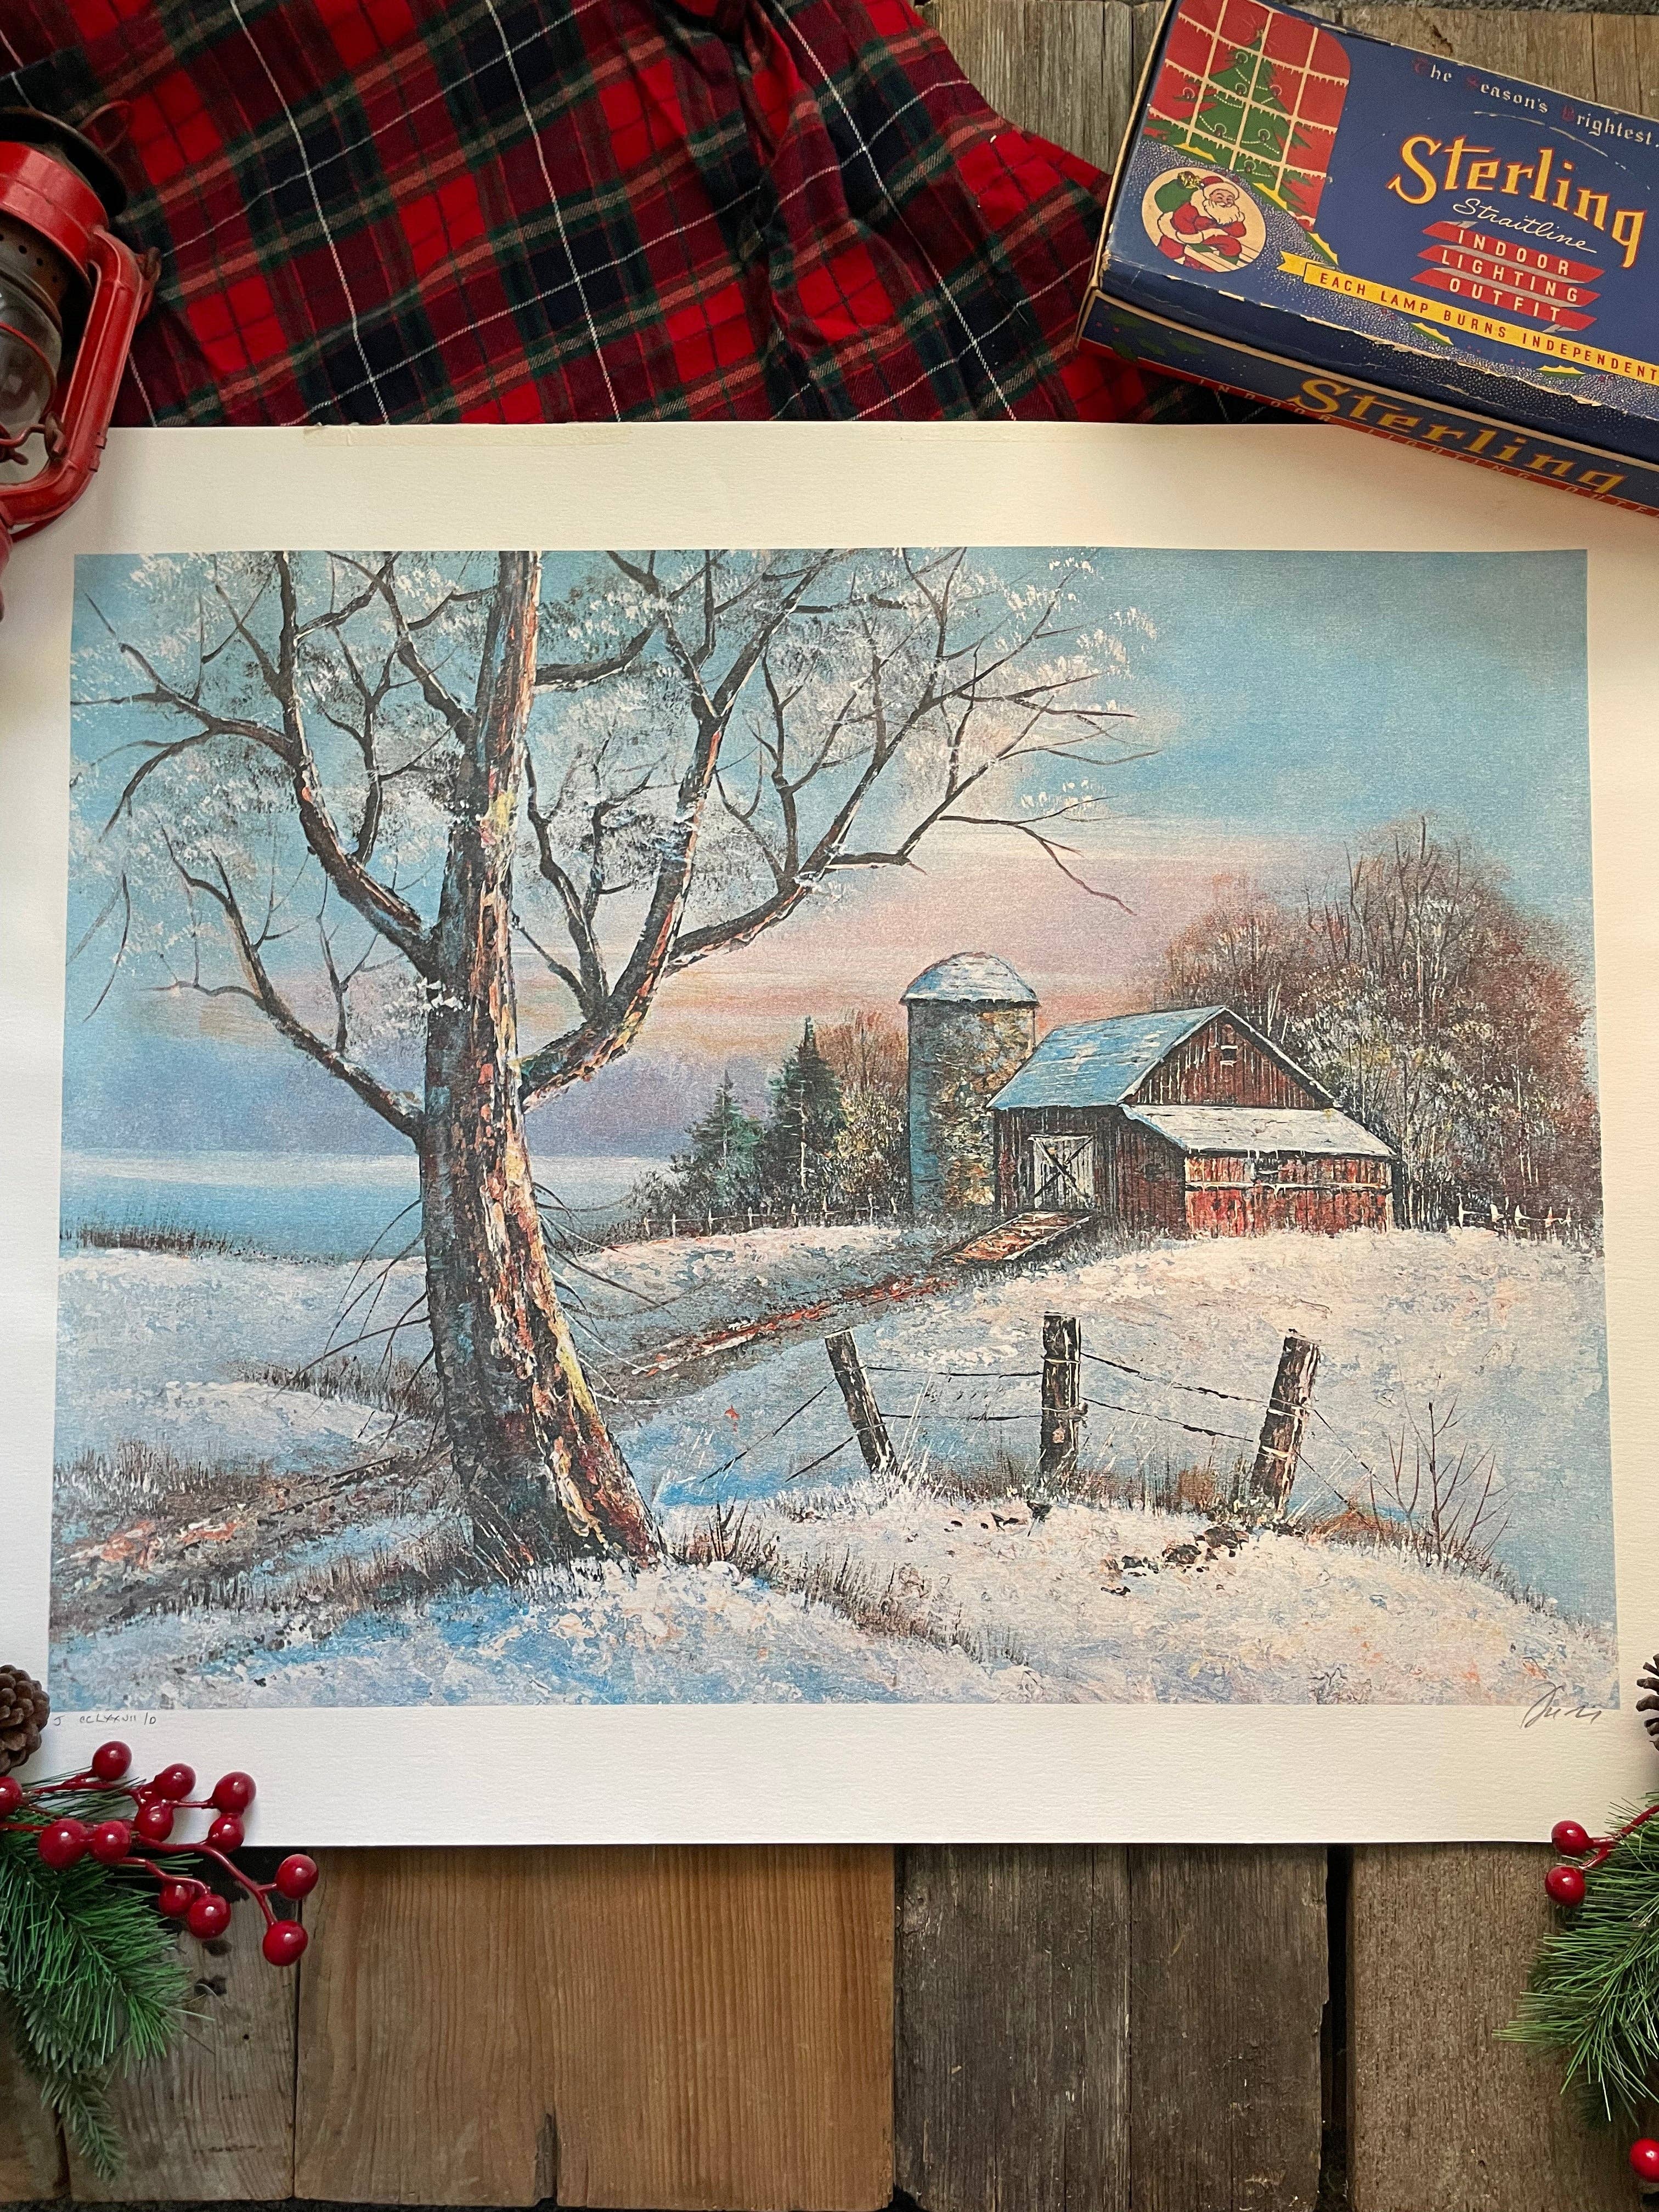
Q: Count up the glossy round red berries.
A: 15